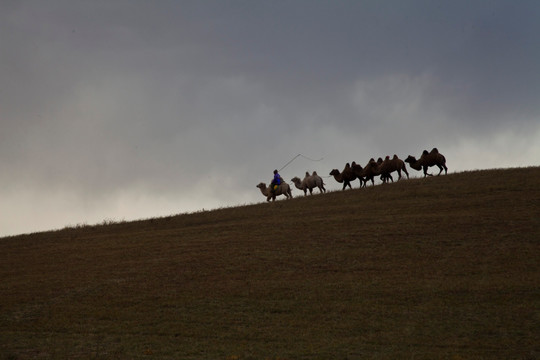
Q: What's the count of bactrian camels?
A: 6